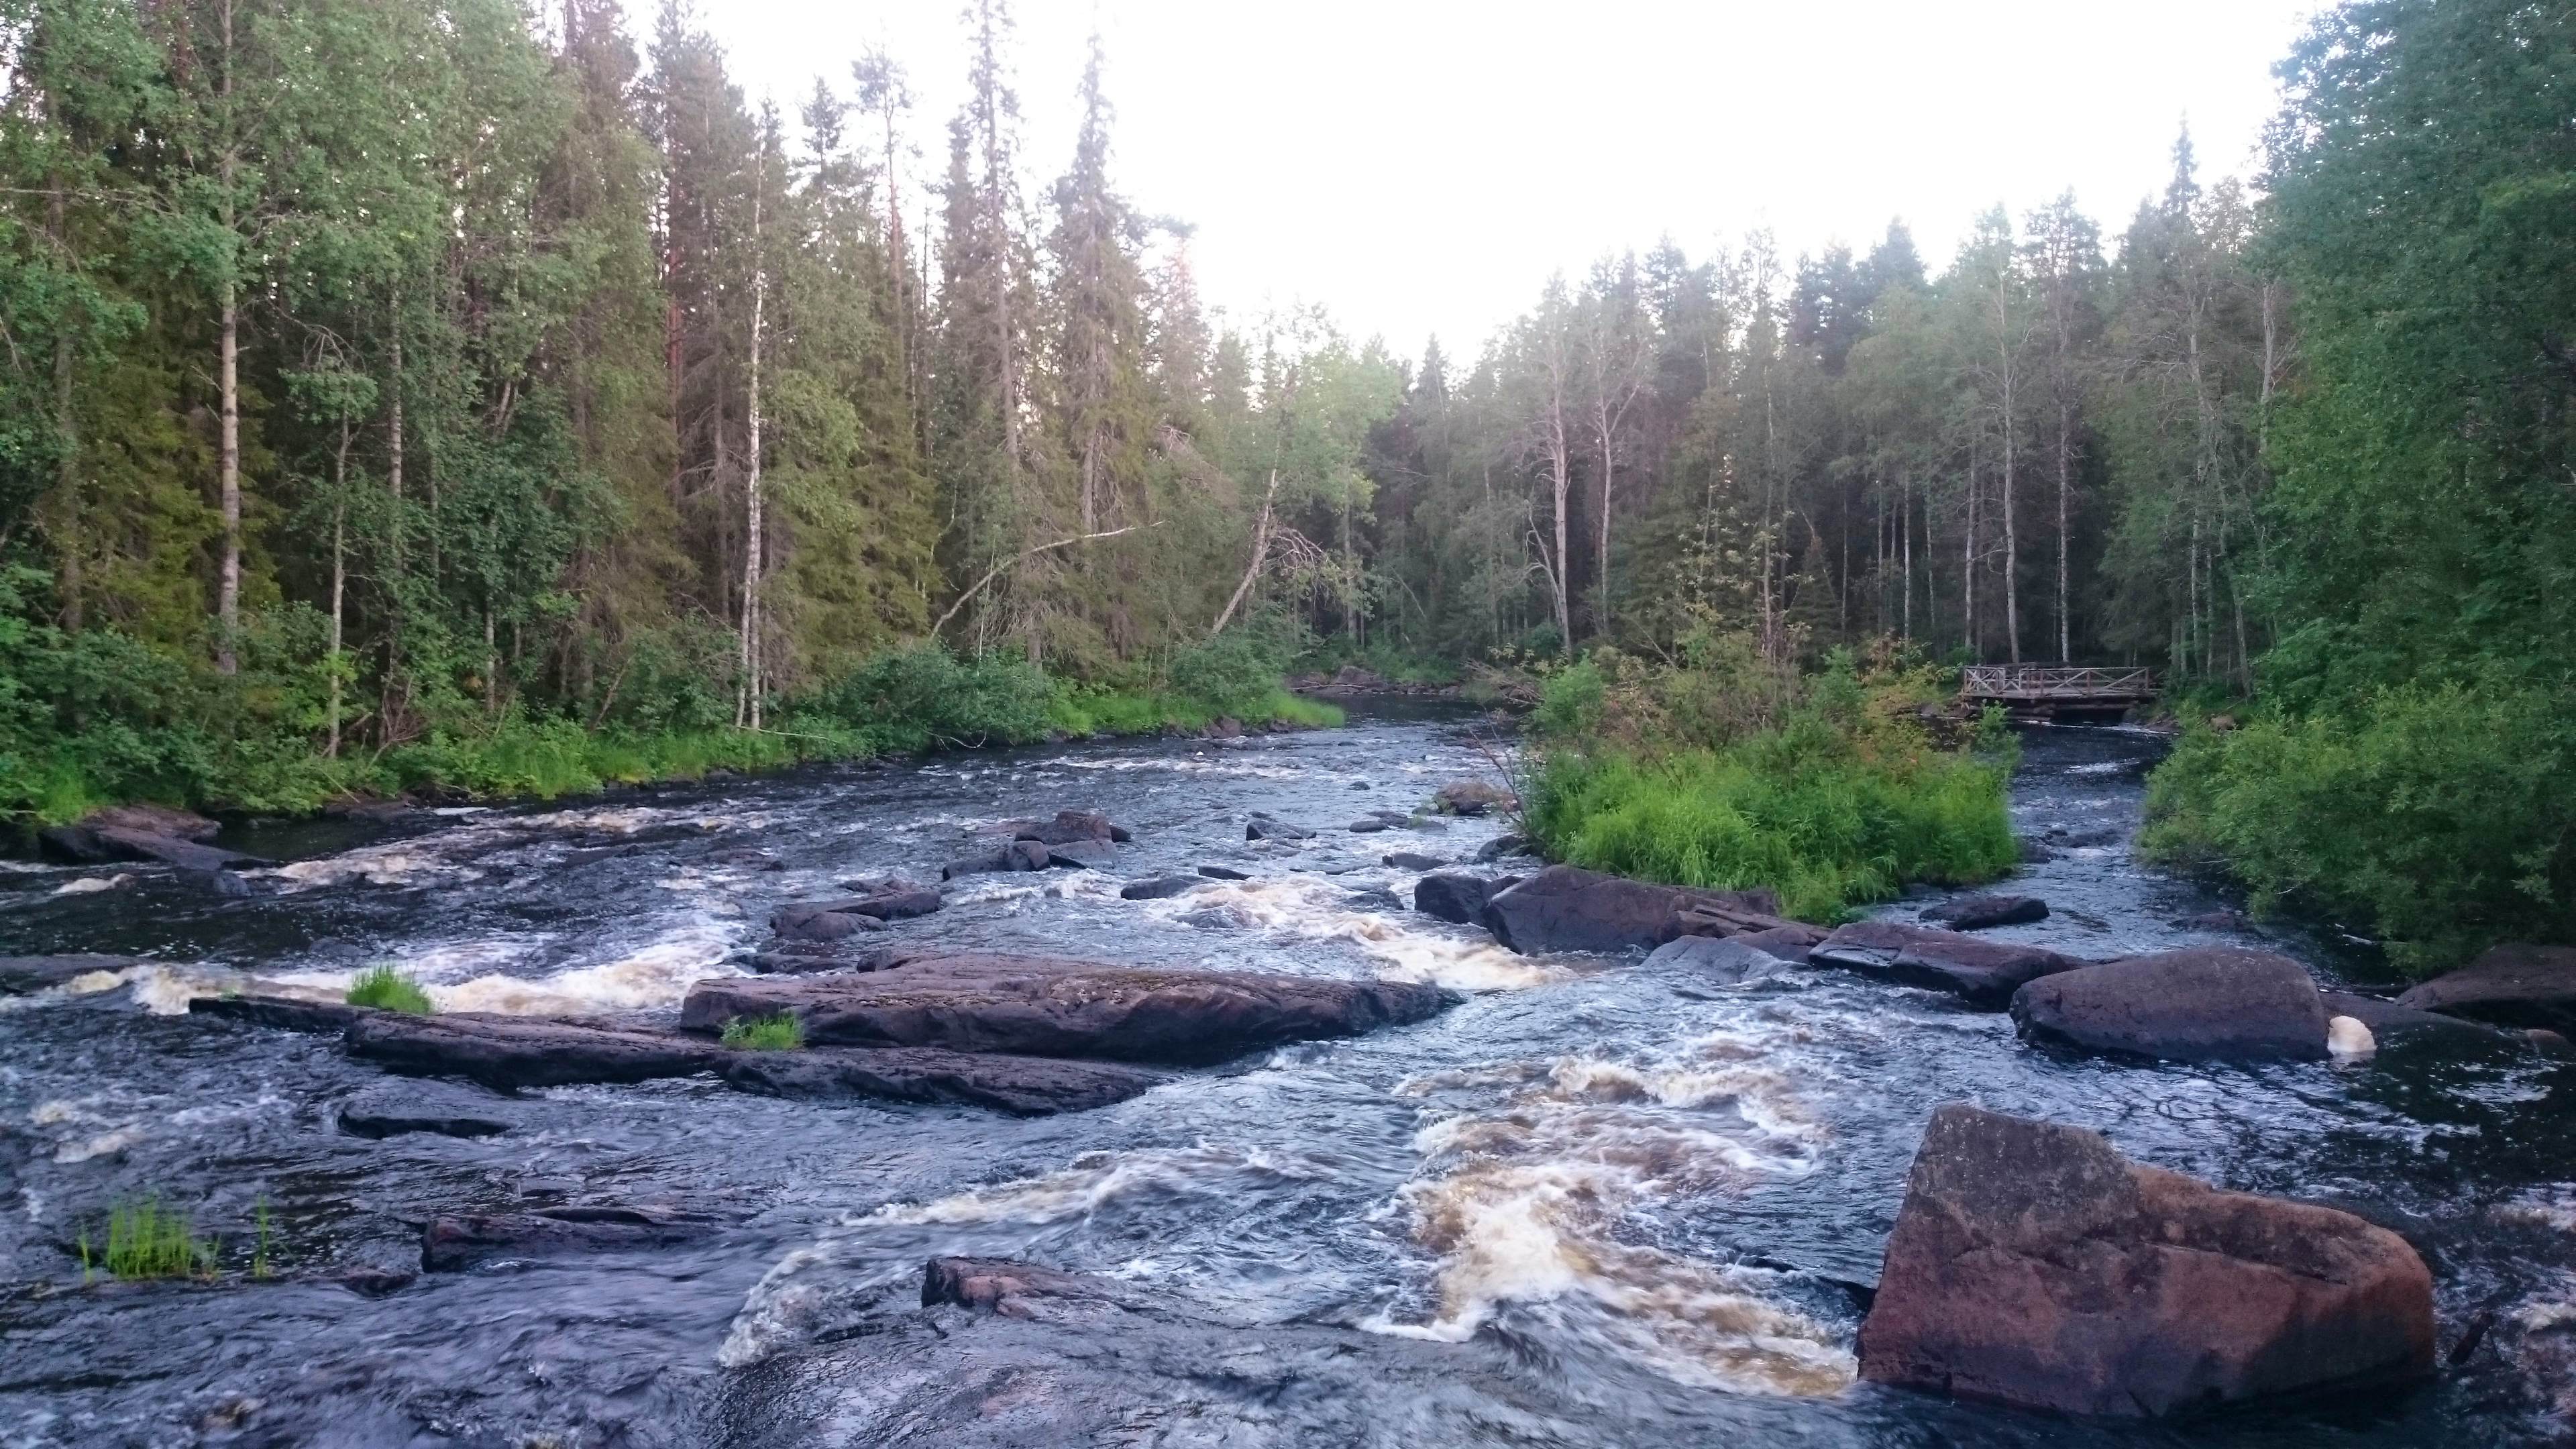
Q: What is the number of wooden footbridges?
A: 1